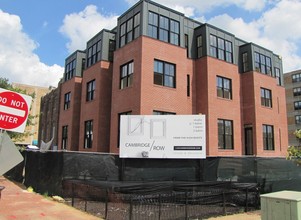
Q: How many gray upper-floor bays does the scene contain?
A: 5